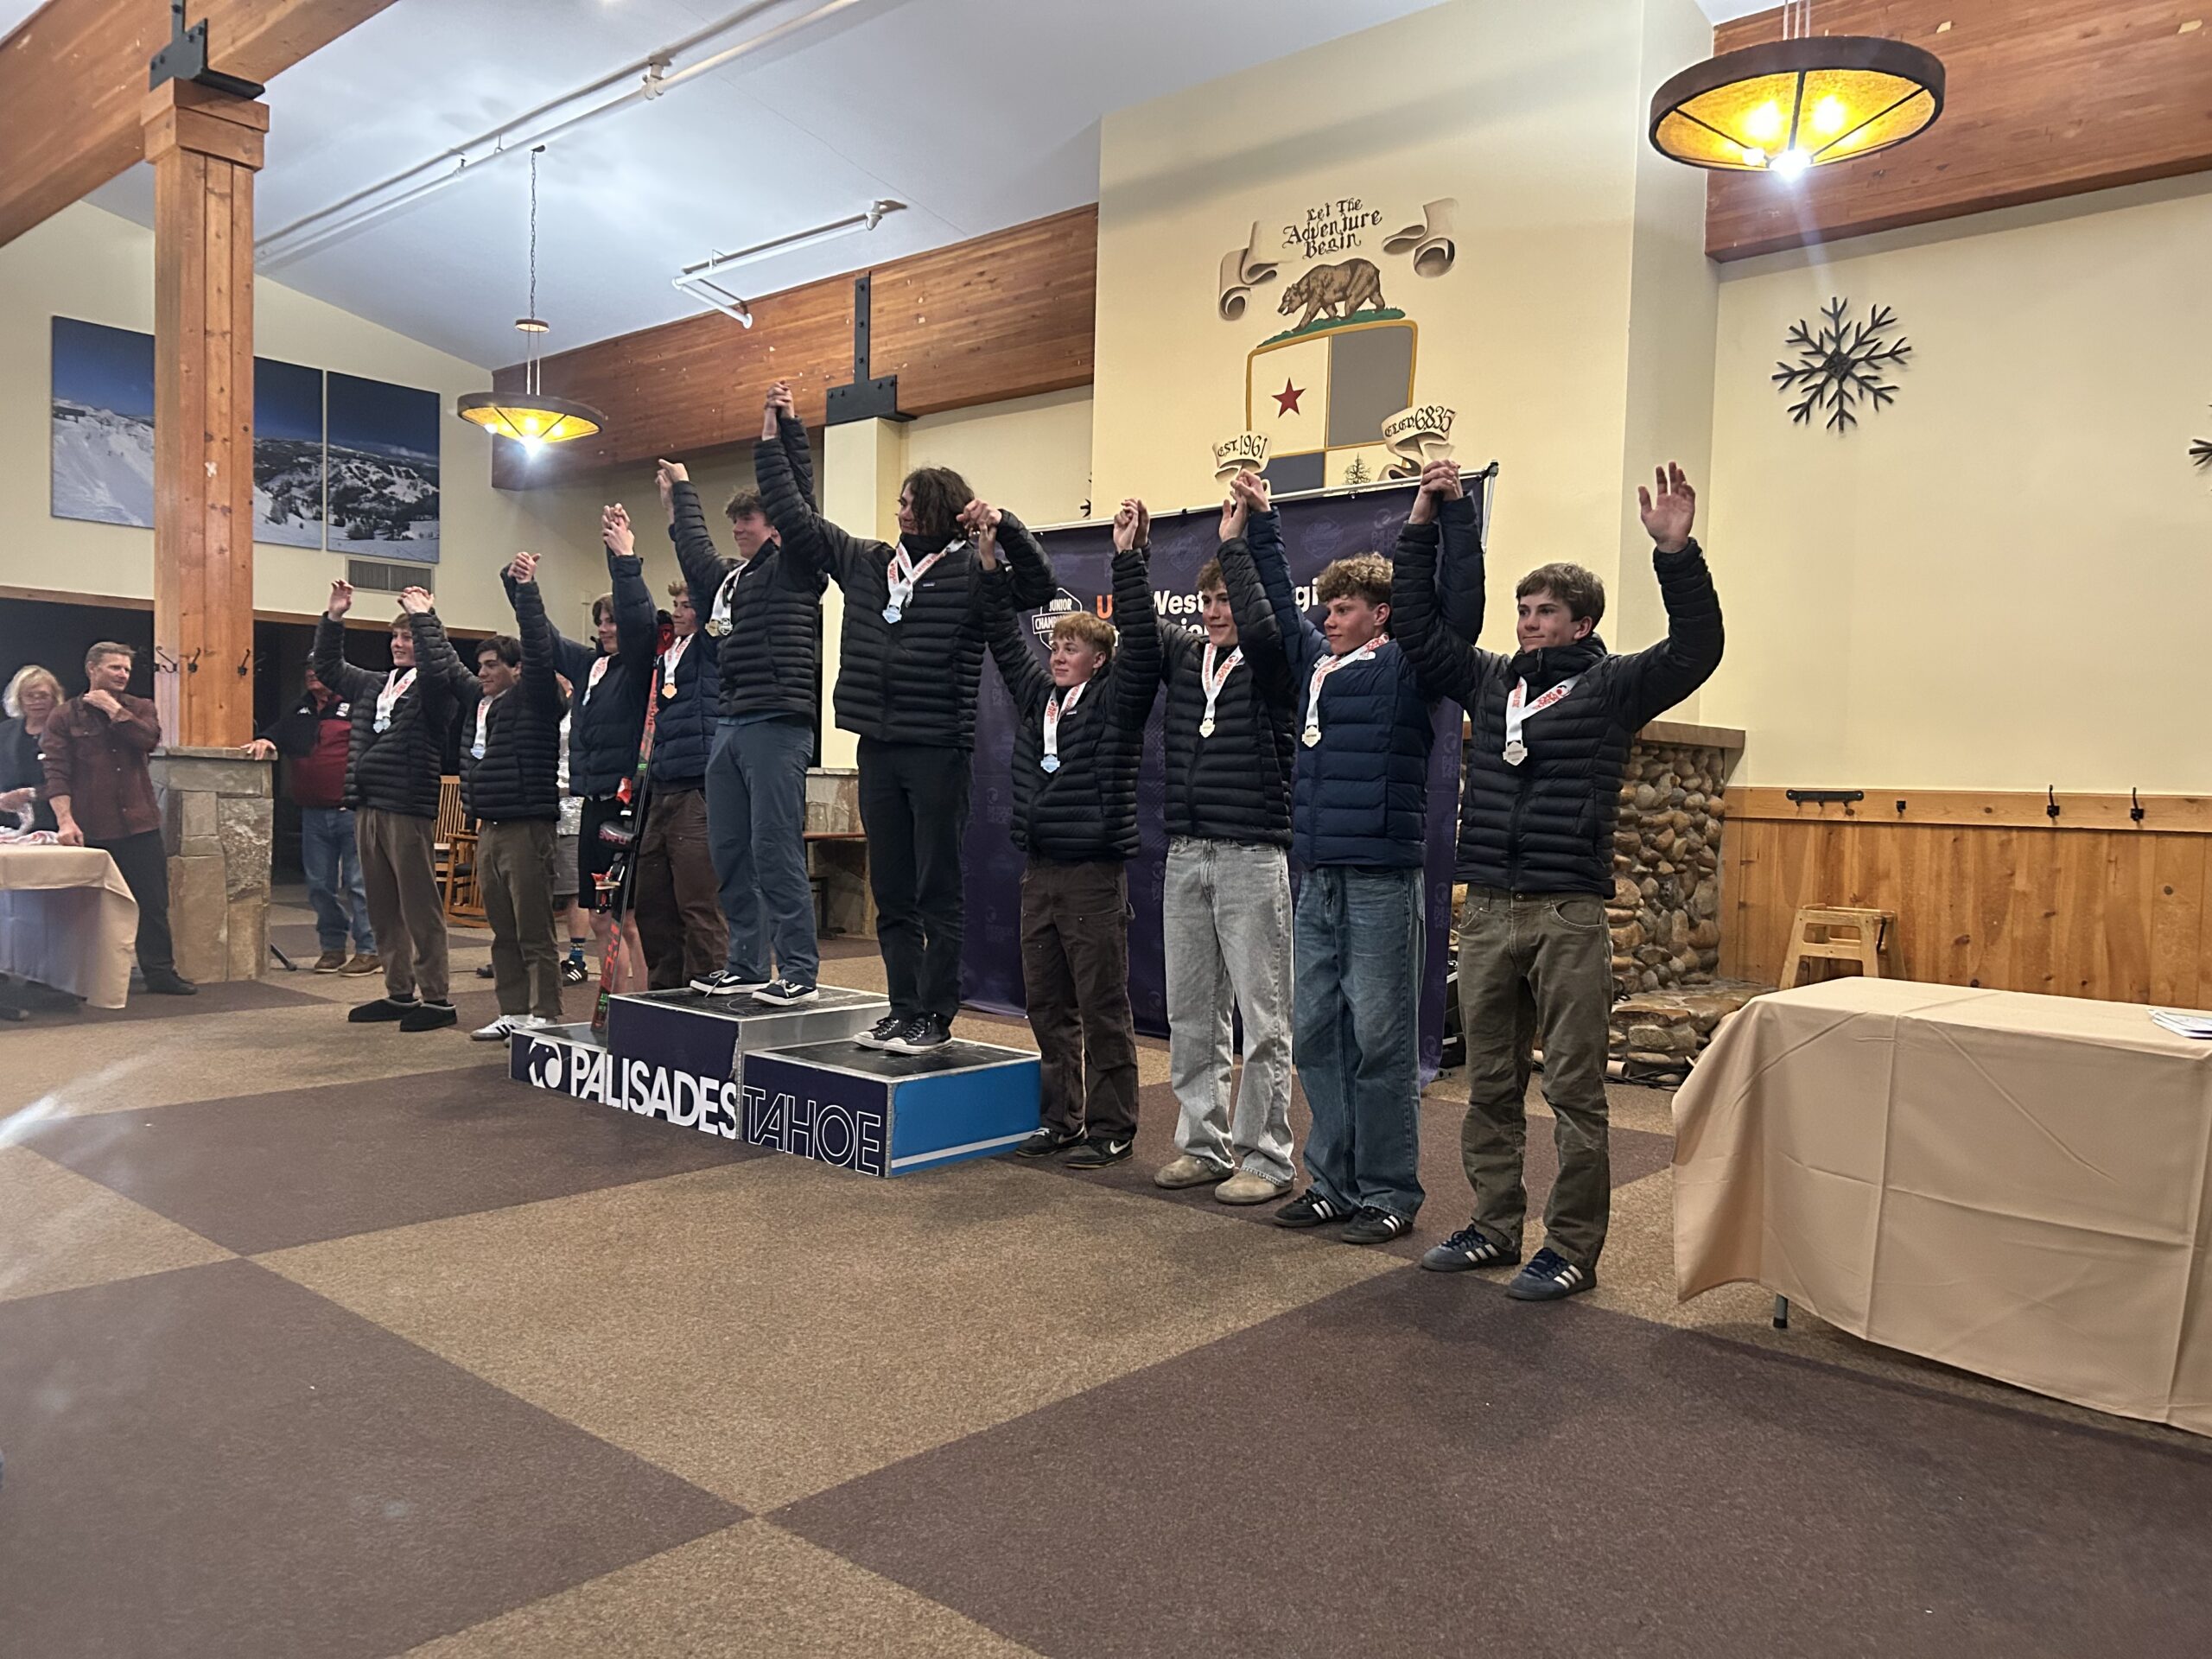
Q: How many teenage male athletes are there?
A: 10